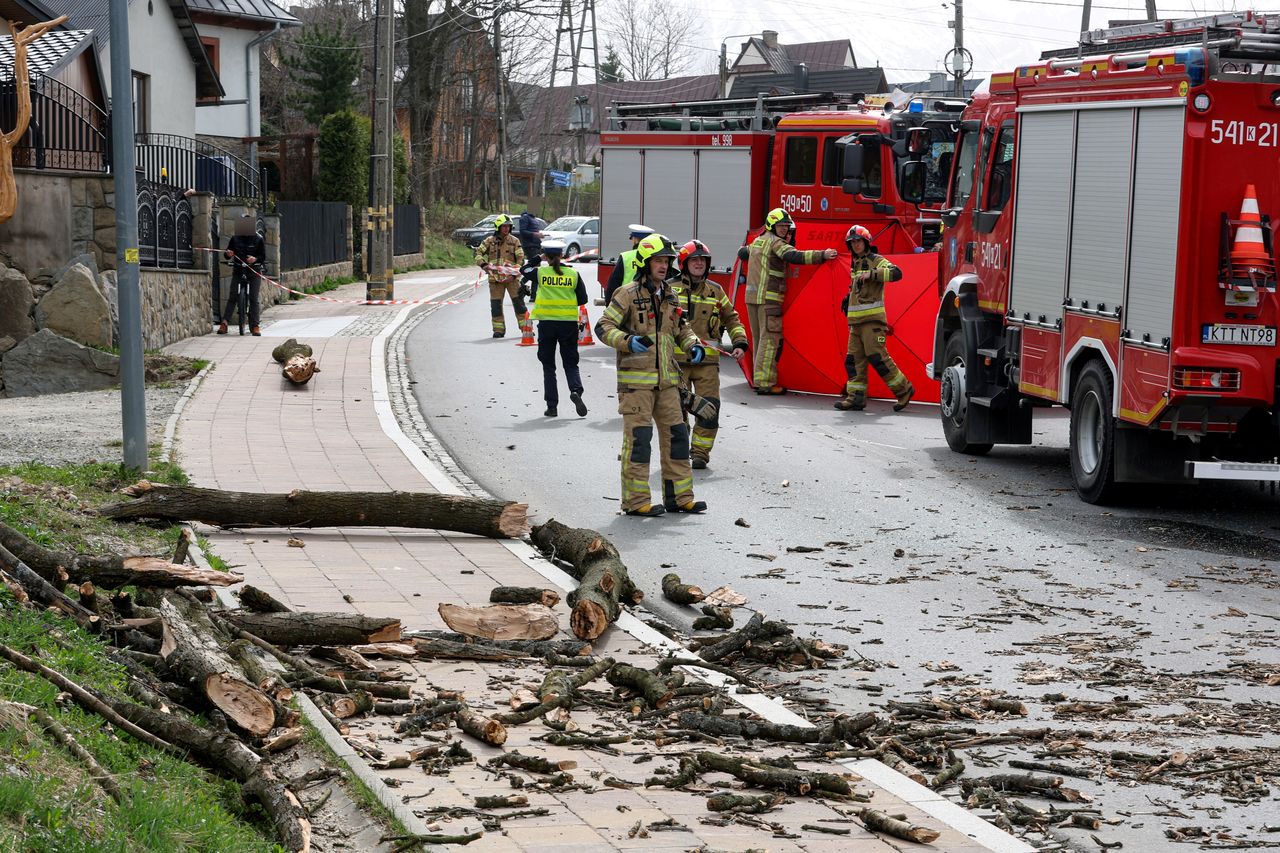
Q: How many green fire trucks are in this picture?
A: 0